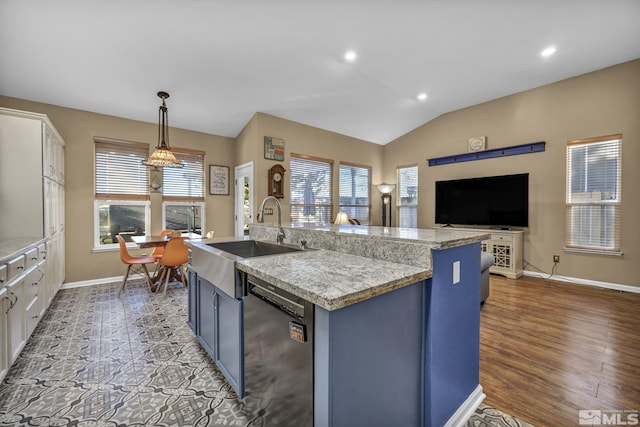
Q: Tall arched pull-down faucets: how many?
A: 1